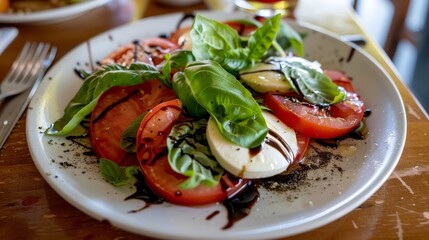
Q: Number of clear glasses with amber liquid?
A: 1